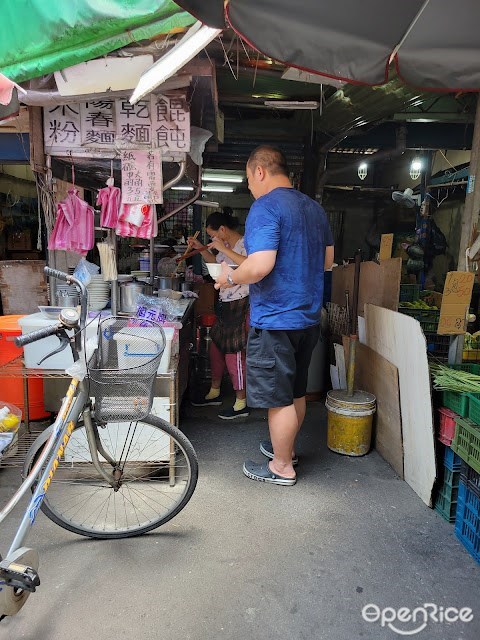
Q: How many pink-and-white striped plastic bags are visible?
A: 3